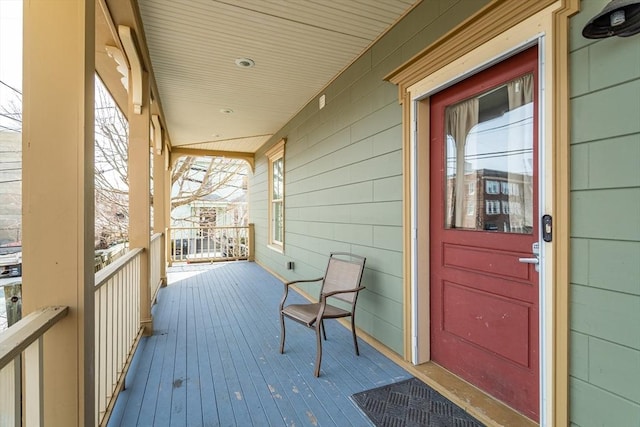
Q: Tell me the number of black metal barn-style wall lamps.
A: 1